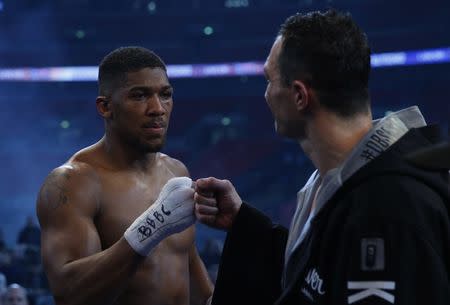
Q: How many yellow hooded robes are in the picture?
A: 0